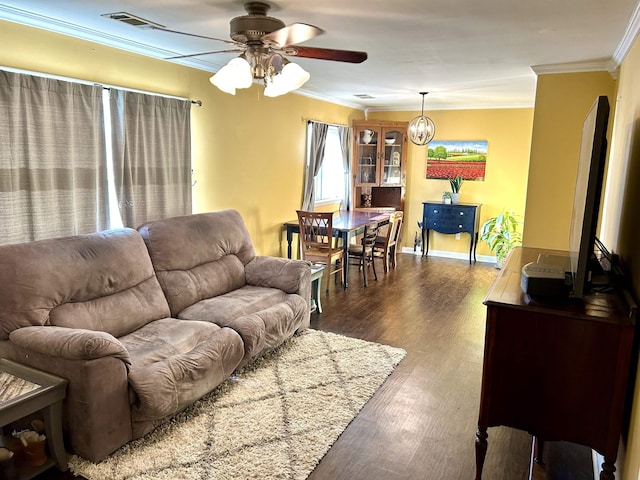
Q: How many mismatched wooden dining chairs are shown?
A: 3